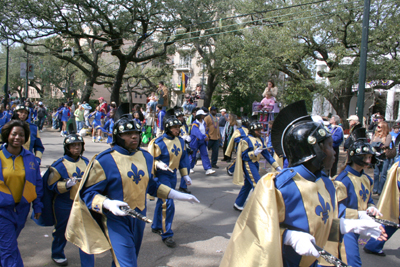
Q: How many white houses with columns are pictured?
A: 1